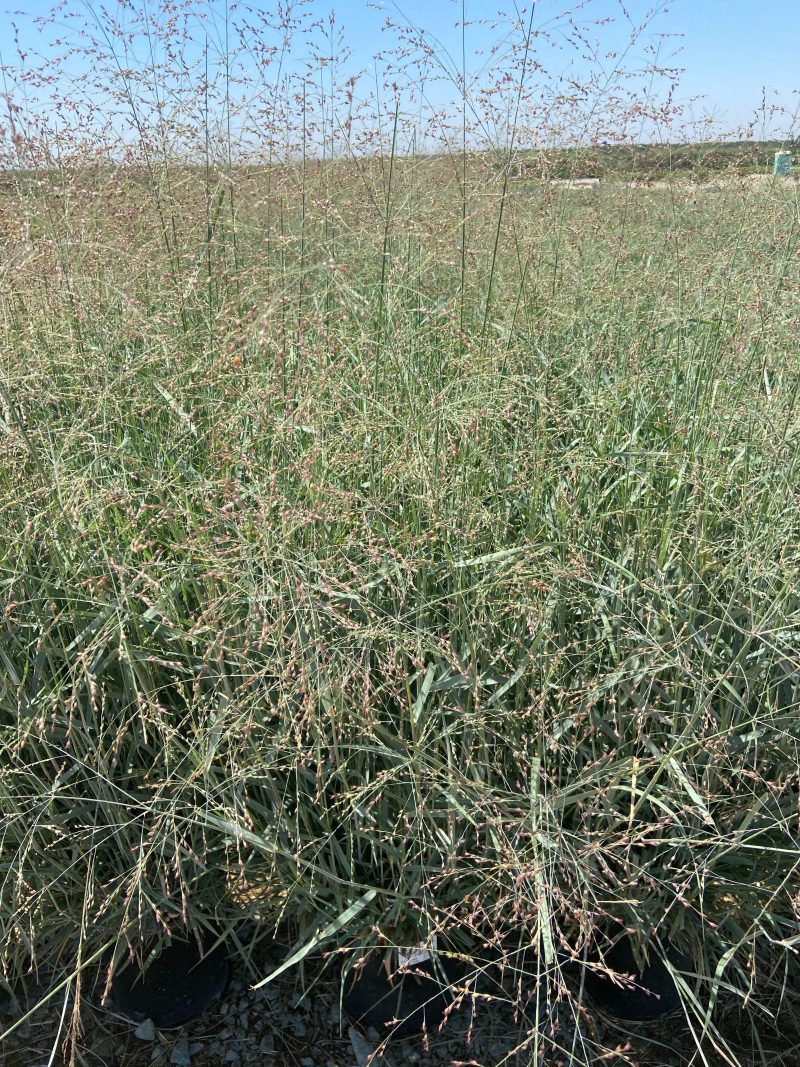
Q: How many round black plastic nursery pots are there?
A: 3